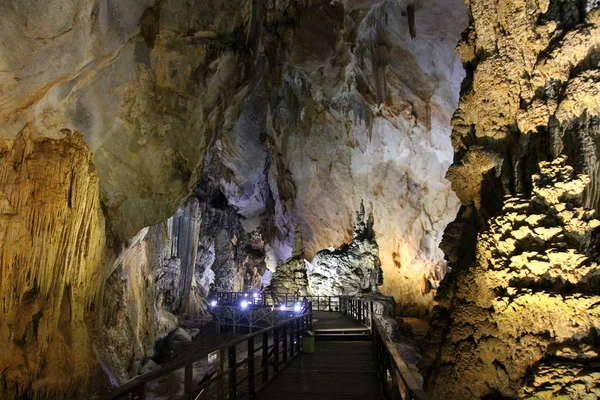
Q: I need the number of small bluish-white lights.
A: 5